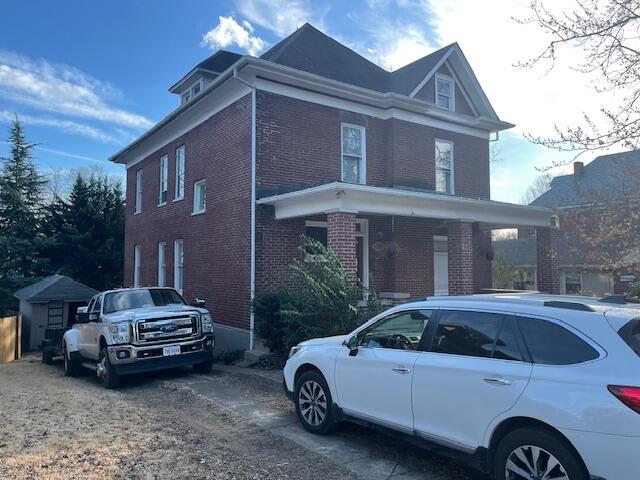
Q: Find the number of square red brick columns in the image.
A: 3